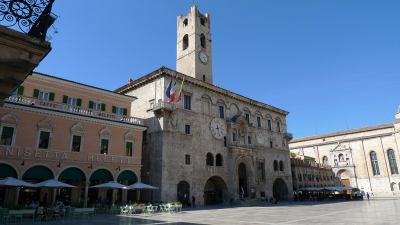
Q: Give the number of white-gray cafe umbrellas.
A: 4